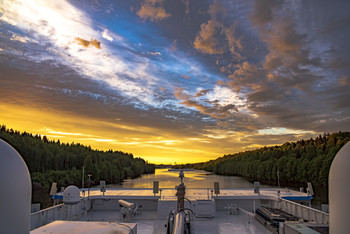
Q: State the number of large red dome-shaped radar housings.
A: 0